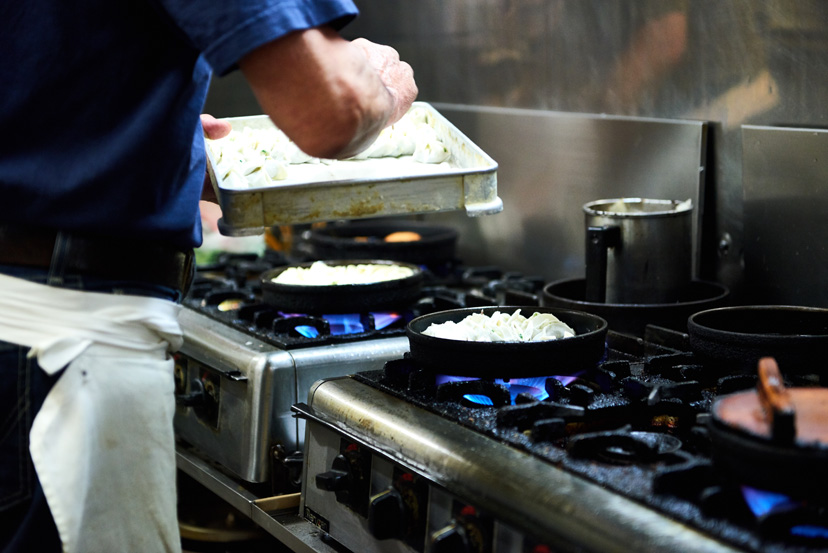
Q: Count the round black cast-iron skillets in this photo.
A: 6